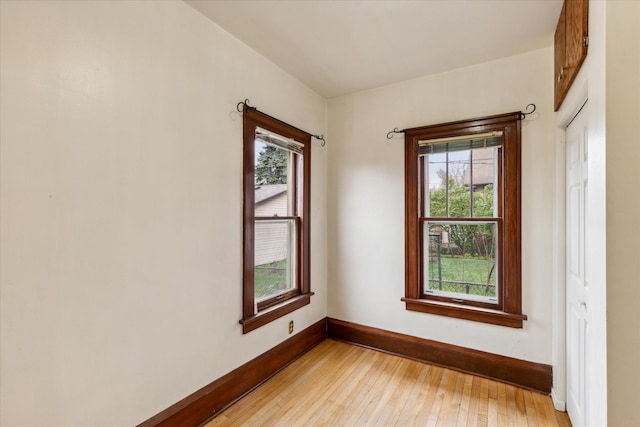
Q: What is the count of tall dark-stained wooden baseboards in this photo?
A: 2